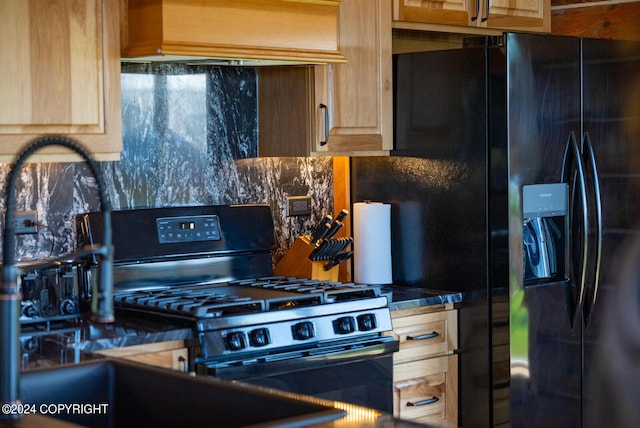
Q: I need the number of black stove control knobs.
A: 5